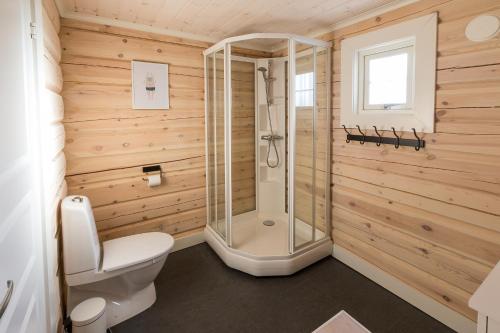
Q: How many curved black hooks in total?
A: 5